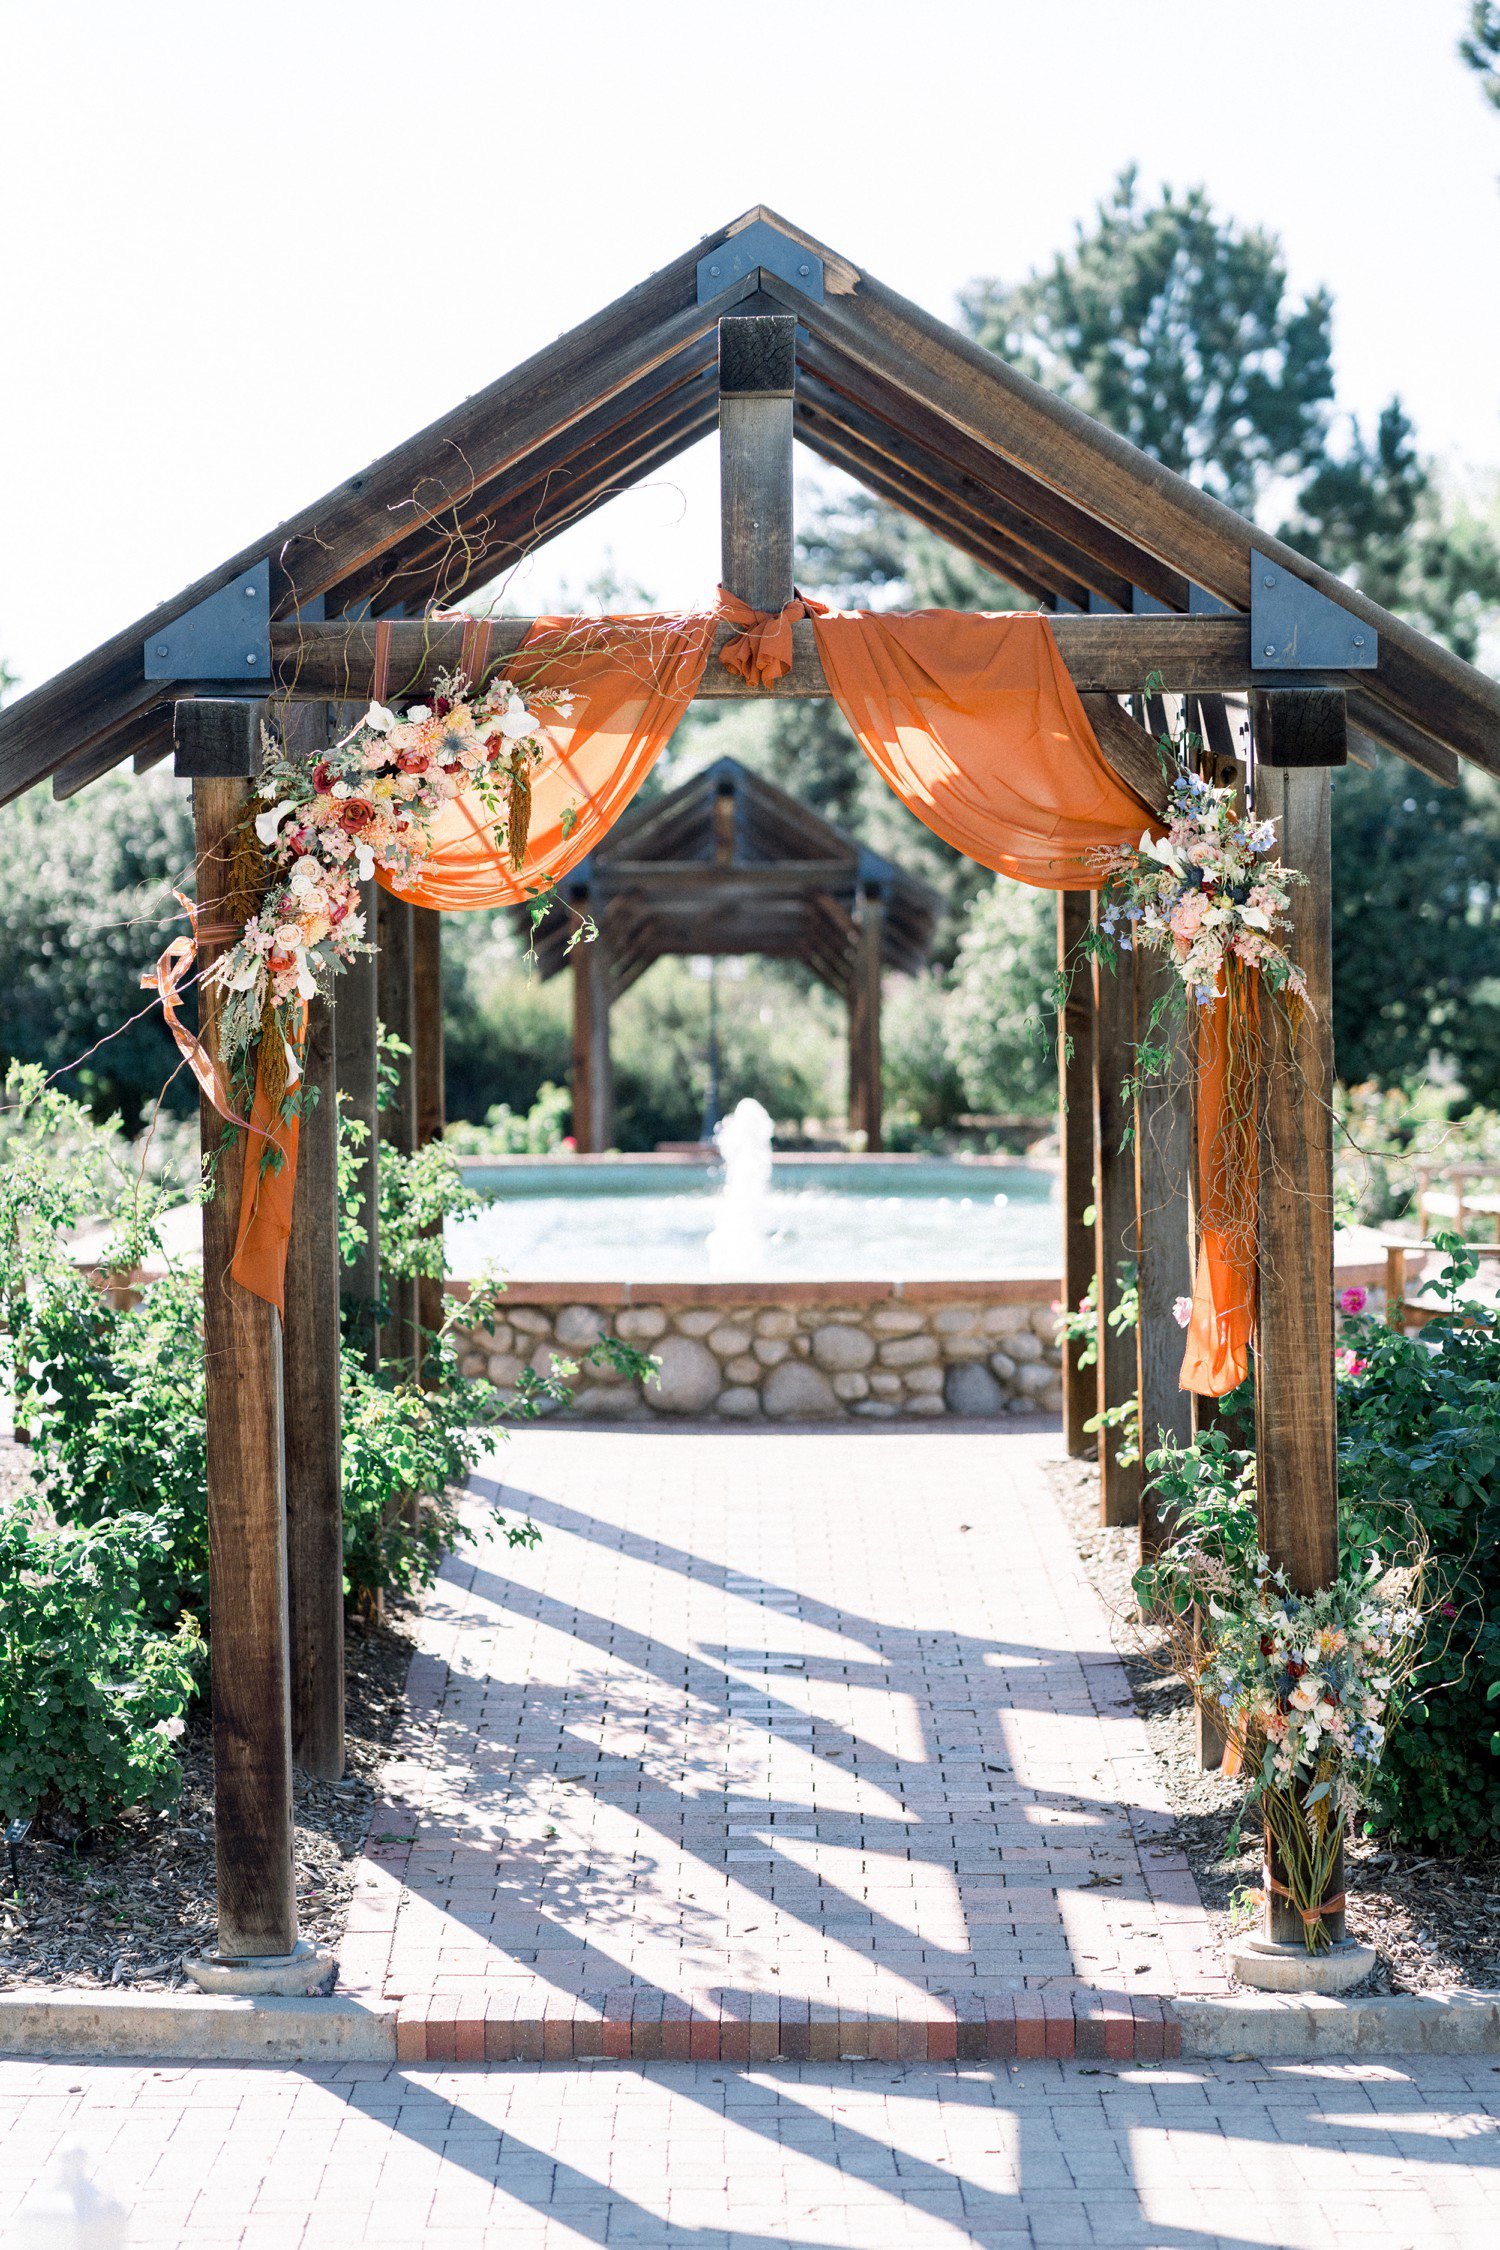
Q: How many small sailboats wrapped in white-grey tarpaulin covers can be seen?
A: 0